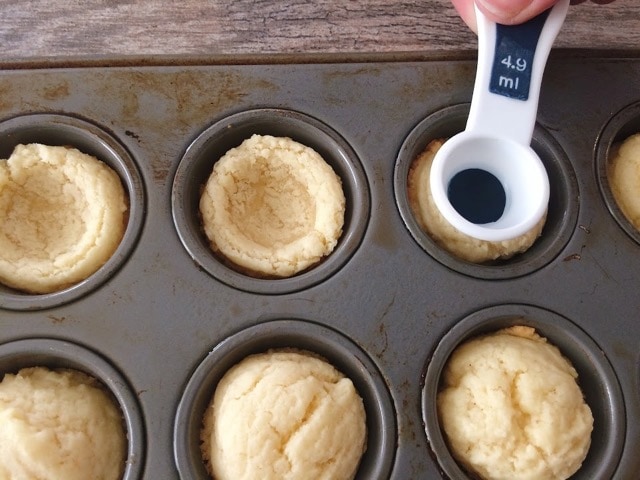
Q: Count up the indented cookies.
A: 2